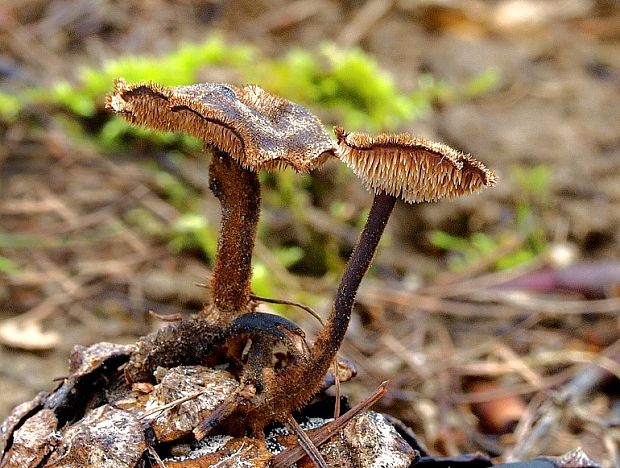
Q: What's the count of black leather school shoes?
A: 0